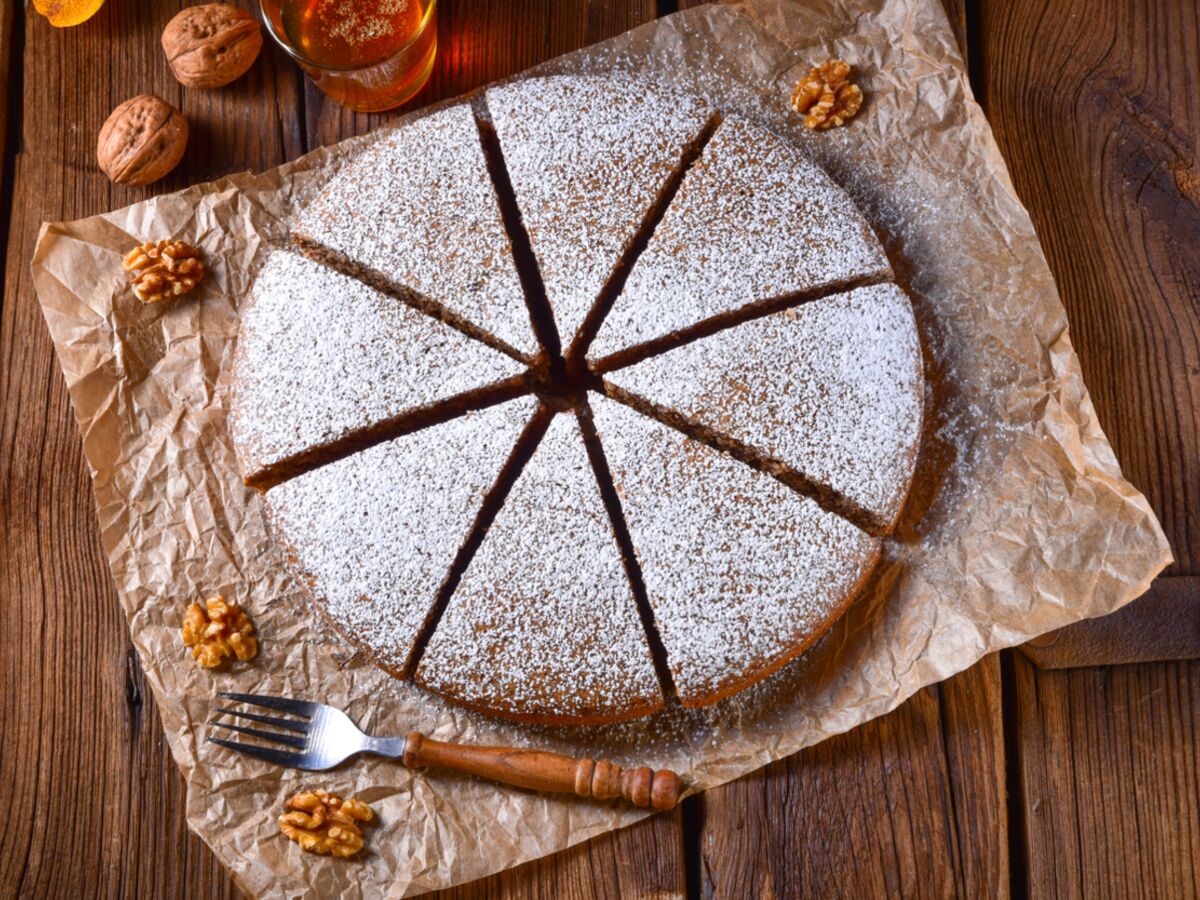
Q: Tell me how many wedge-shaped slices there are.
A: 8